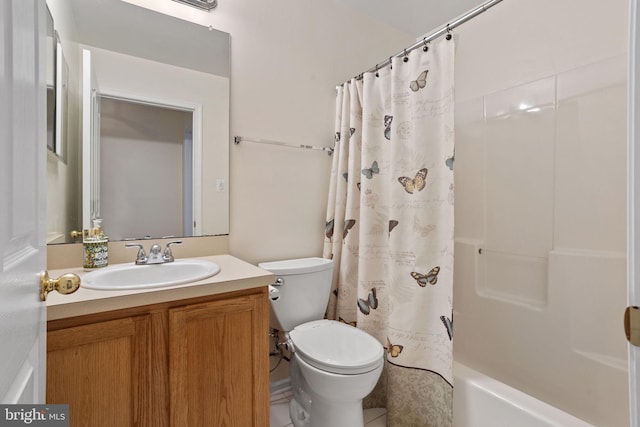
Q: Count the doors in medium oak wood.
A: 2